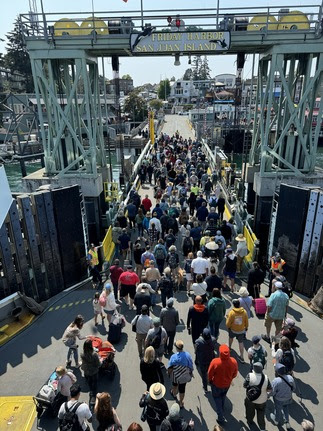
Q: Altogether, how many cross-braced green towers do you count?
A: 2